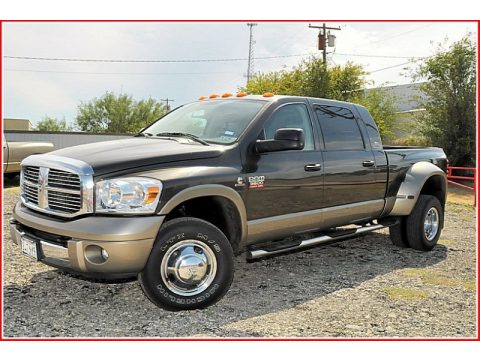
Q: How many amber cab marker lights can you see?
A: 5